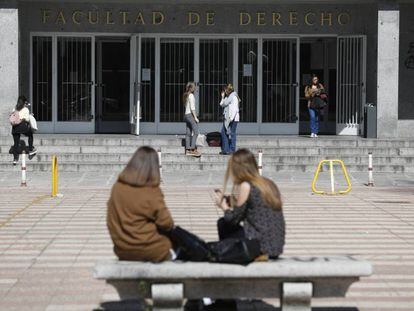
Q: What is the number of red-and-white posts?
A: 4